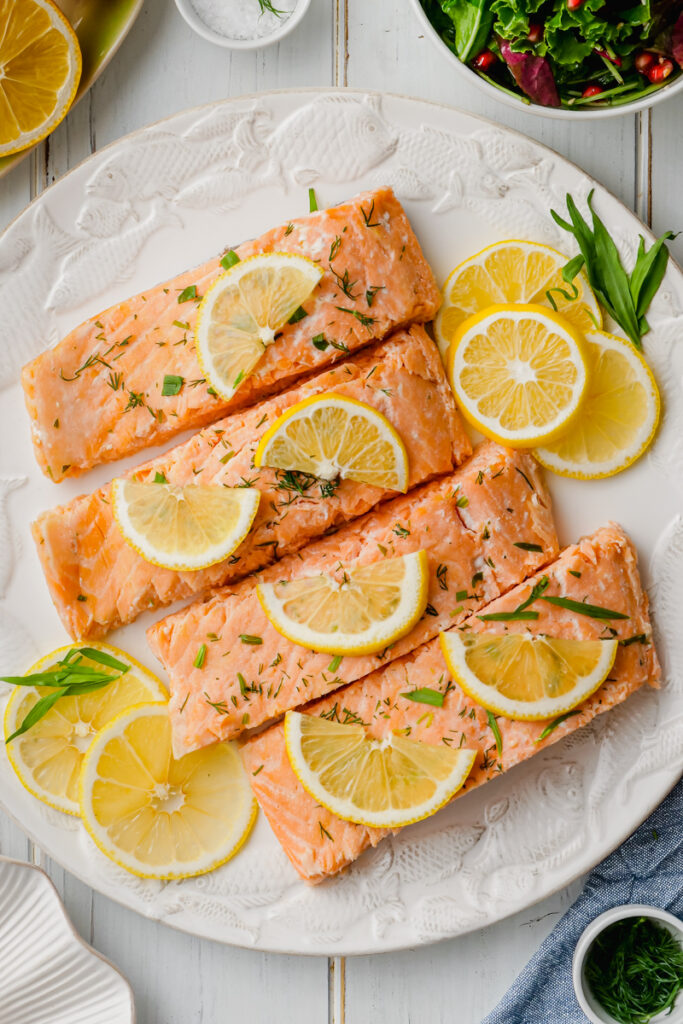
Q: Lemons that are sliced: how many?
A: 12